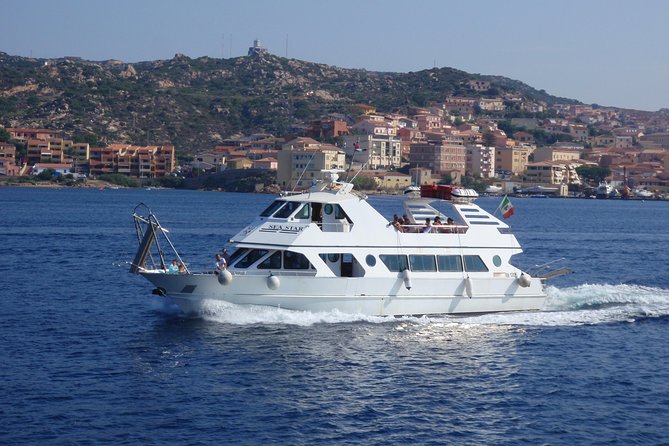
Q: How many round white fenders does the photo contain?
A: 3